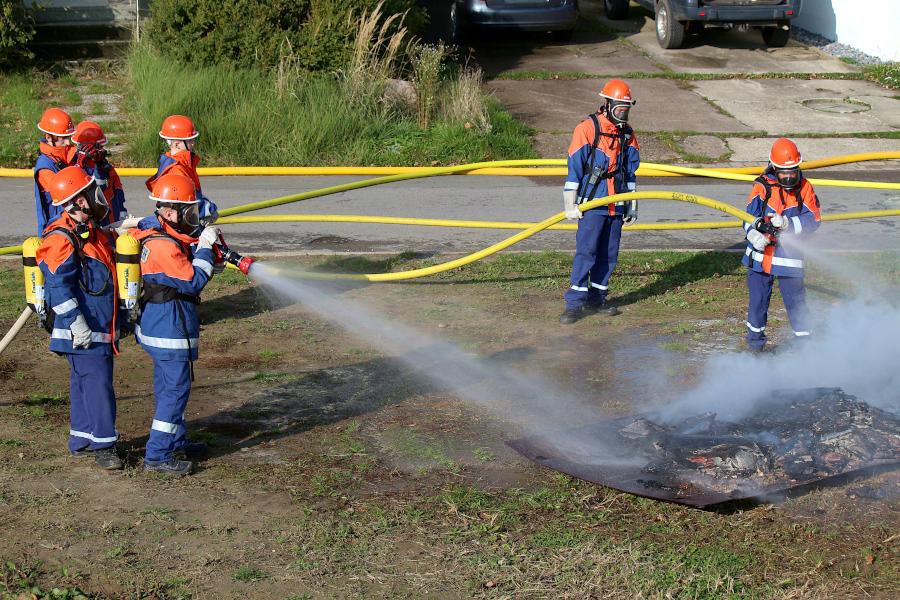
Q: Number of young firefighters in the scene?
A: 7